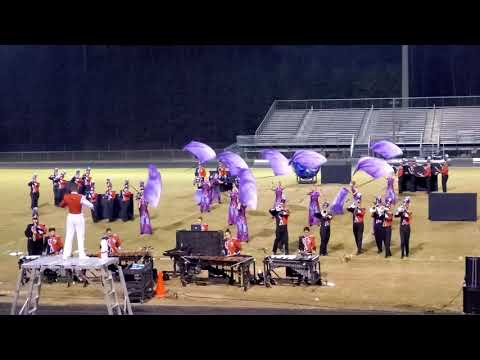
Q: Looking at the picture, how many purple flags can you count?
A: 9